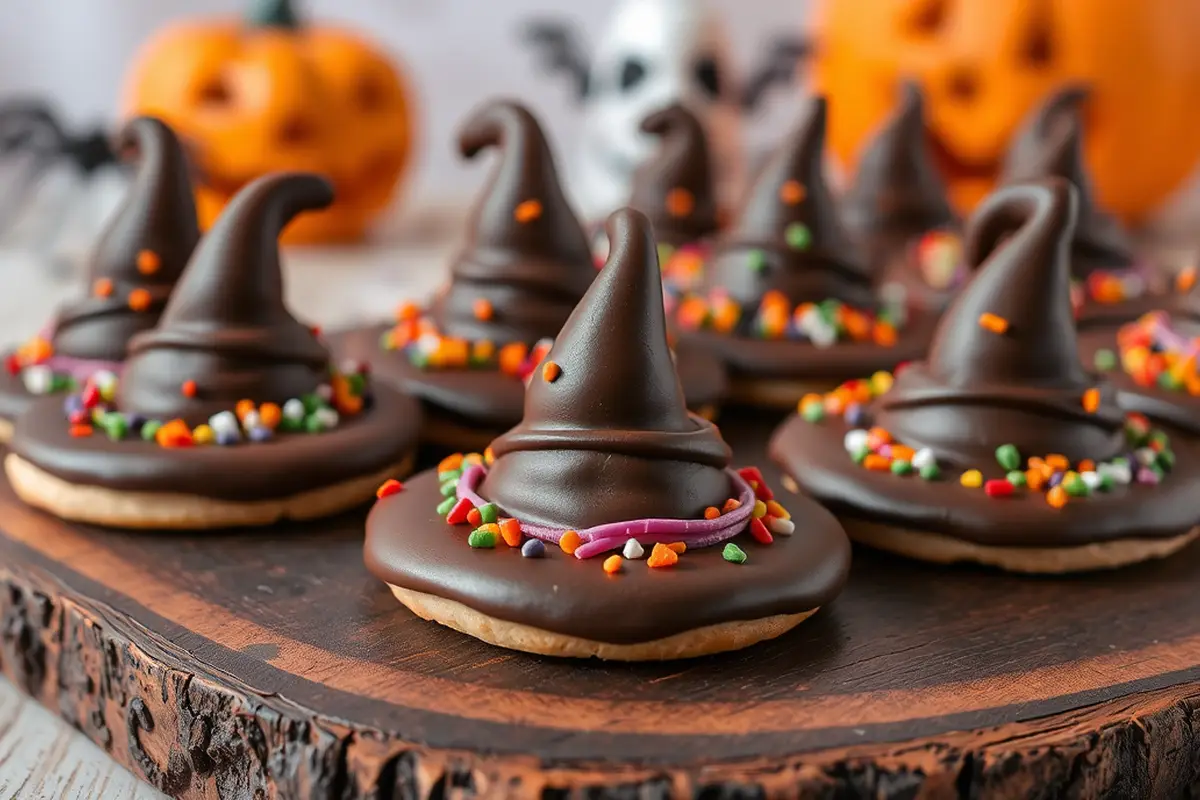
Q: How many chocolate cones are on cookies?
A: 9